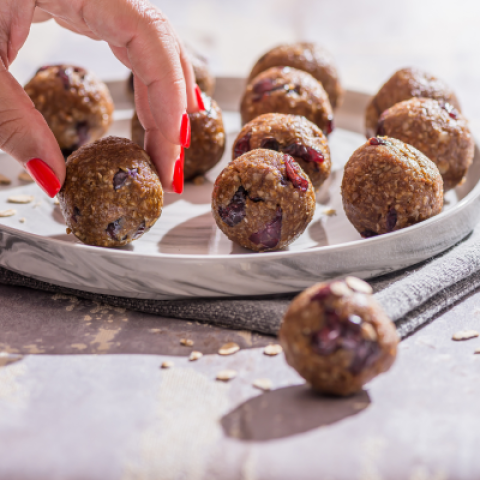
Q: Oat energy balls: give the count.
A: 12